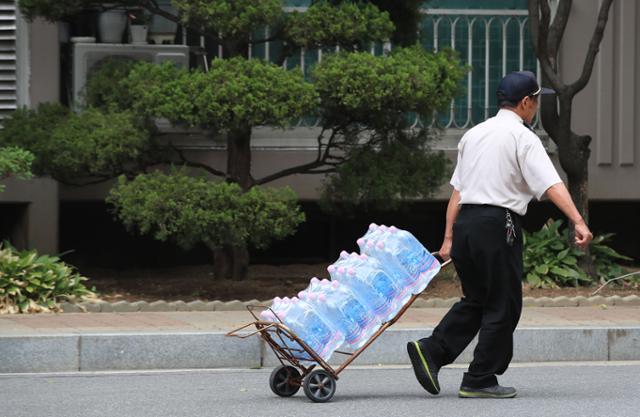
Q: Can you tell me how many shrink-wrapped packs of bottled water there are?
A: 4